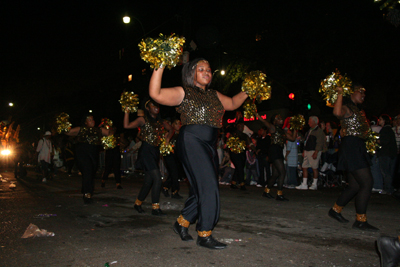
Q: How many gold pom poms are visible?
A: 12